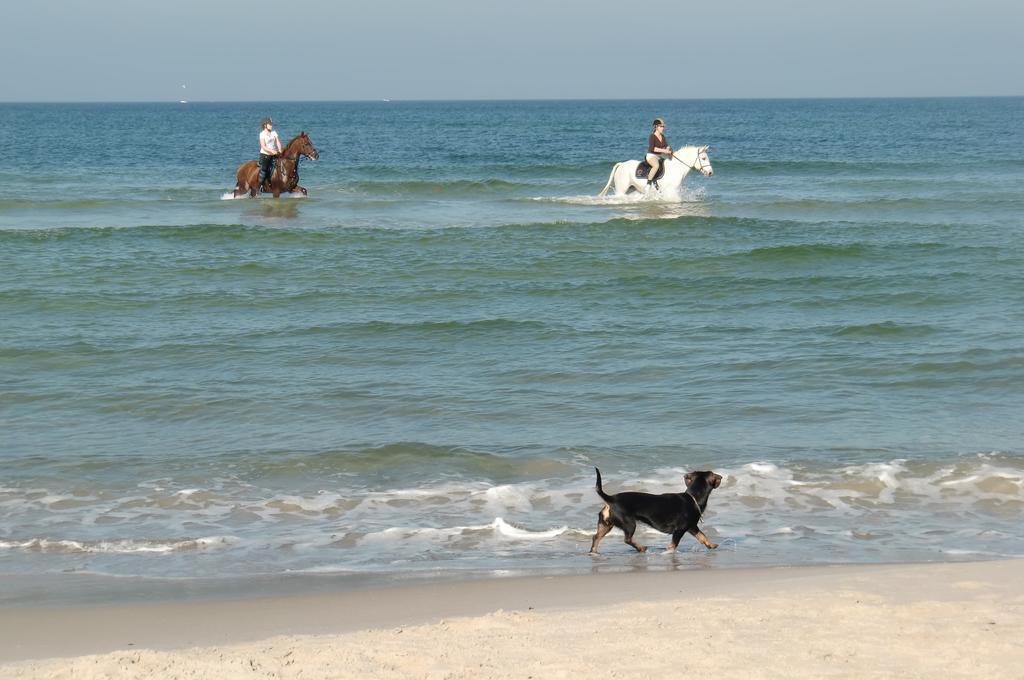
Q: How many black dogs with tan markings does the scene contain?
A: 1